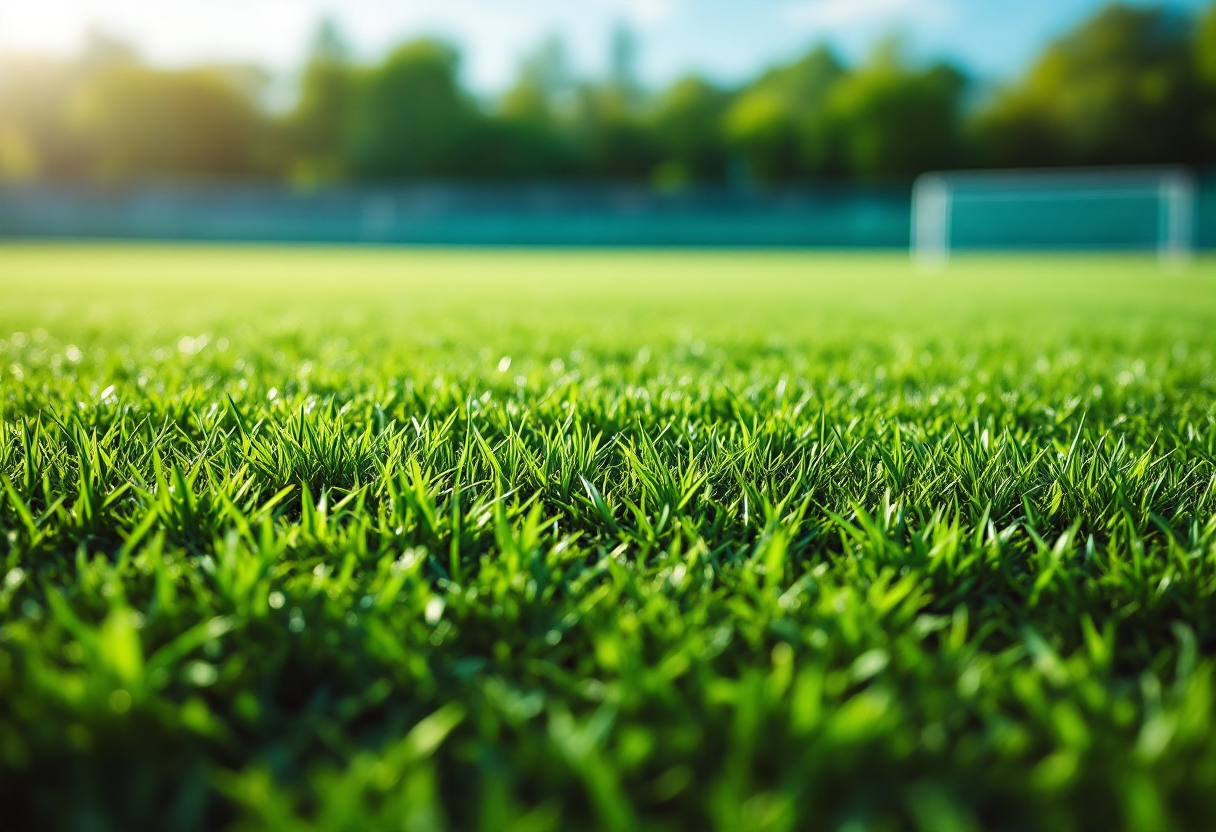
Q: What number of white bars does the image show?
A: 3